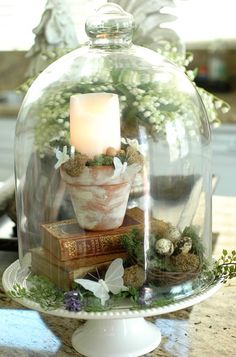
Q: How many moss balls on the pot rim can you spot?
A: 2